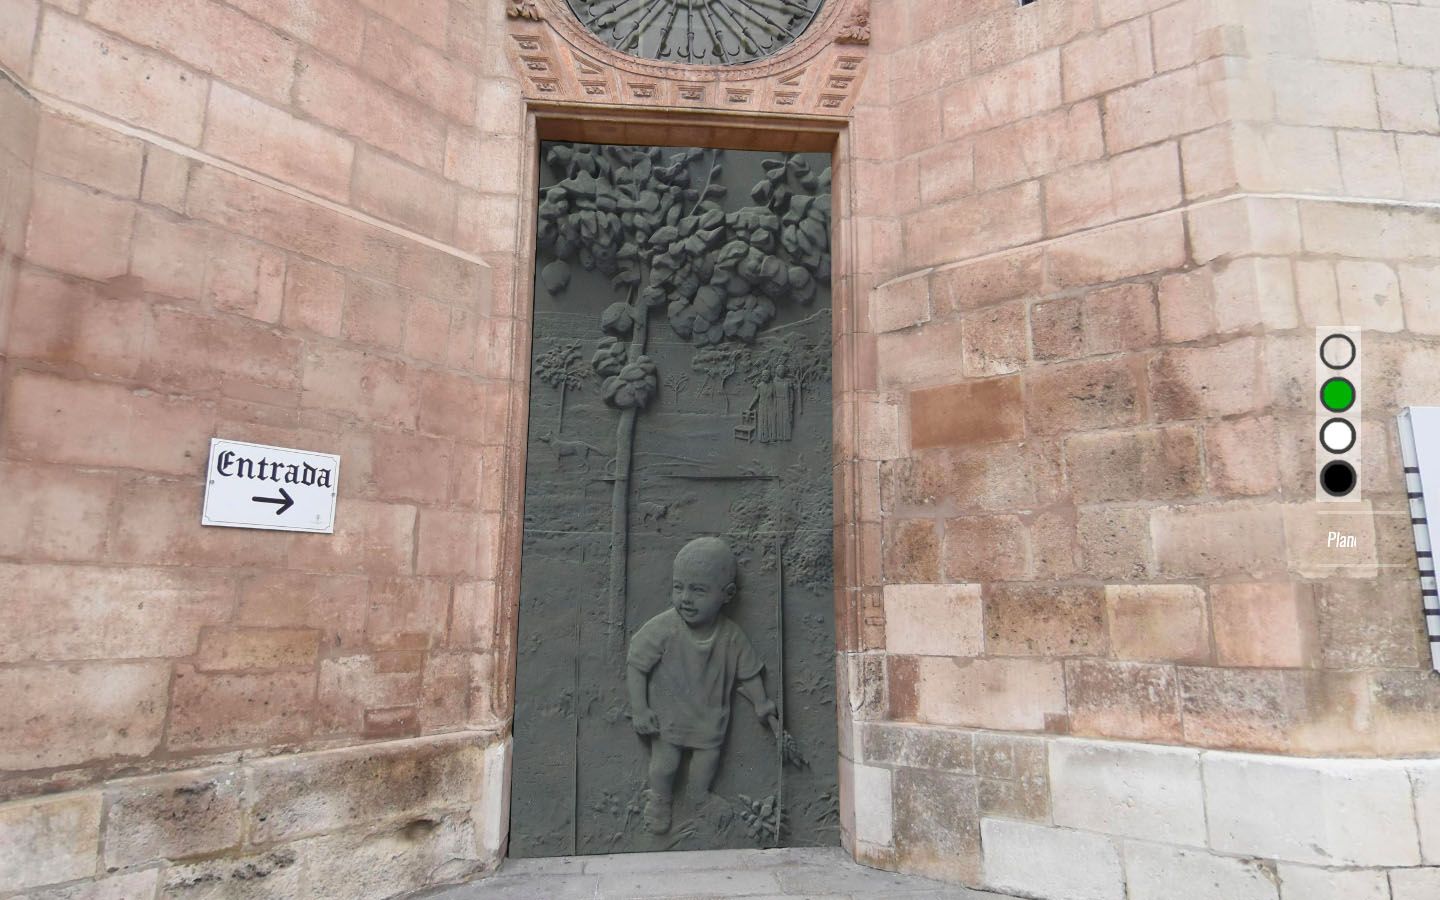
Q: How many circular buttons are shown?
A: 4